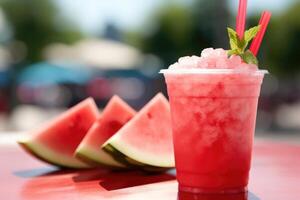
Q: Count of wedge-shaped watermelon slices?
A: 3